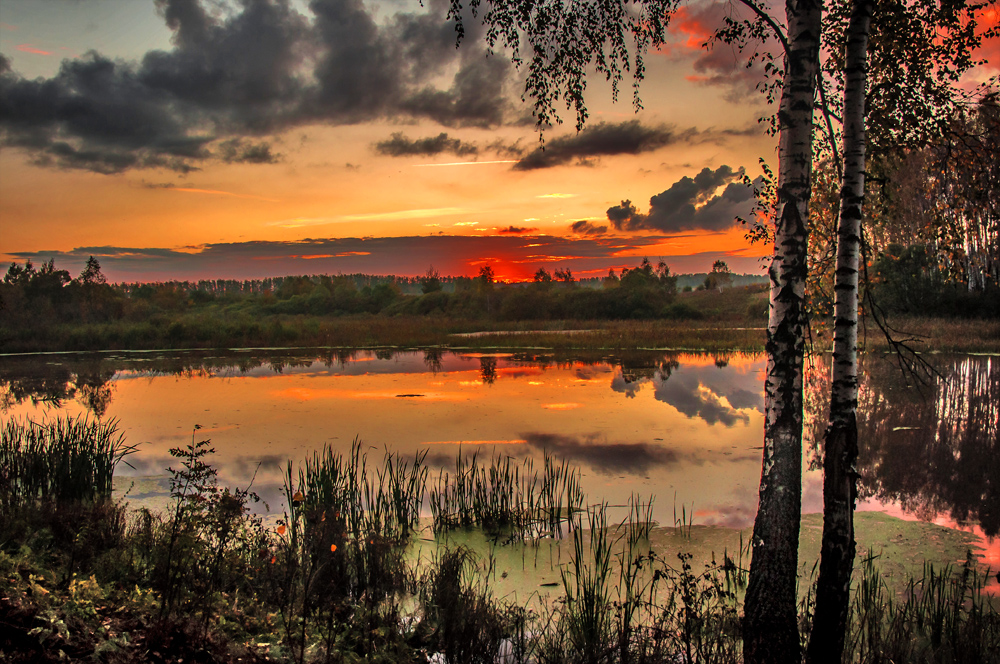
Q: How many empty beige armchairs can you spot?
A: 0